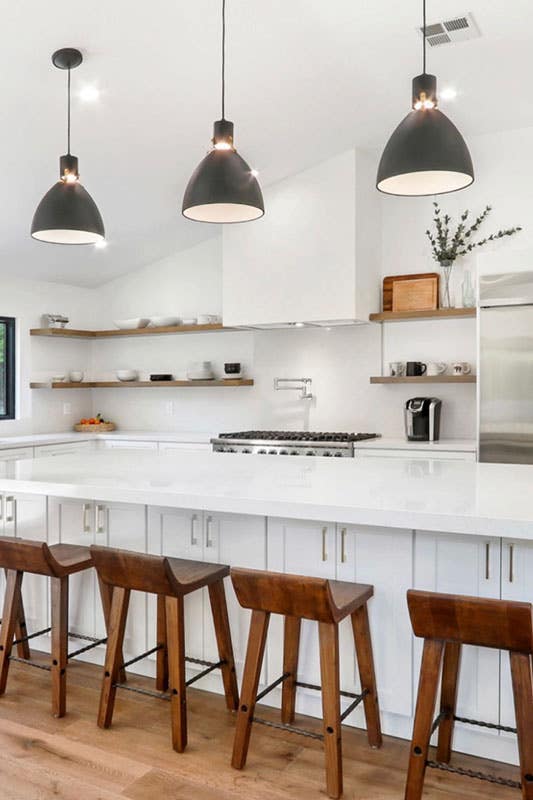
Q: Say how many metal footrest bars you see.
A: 15